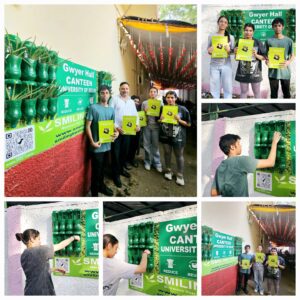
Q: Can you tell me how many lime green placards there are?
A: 11